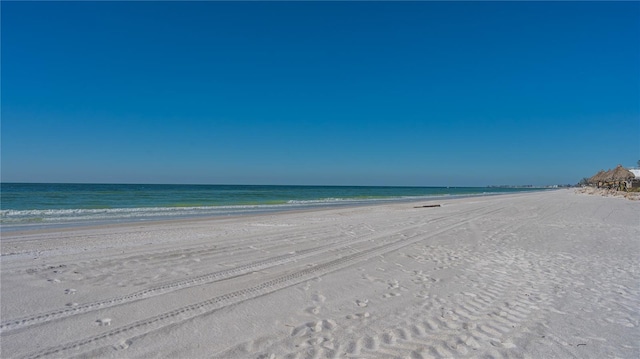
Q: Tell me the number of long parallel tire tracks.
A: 2